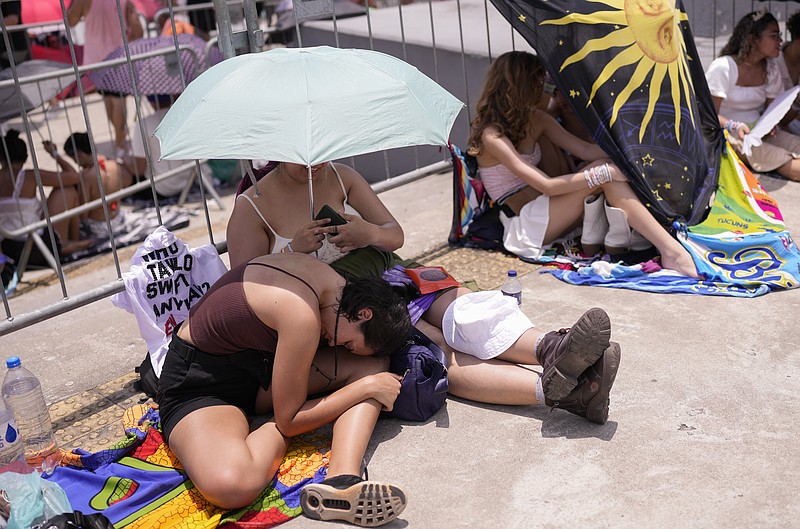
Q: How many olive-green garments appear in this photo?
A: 1